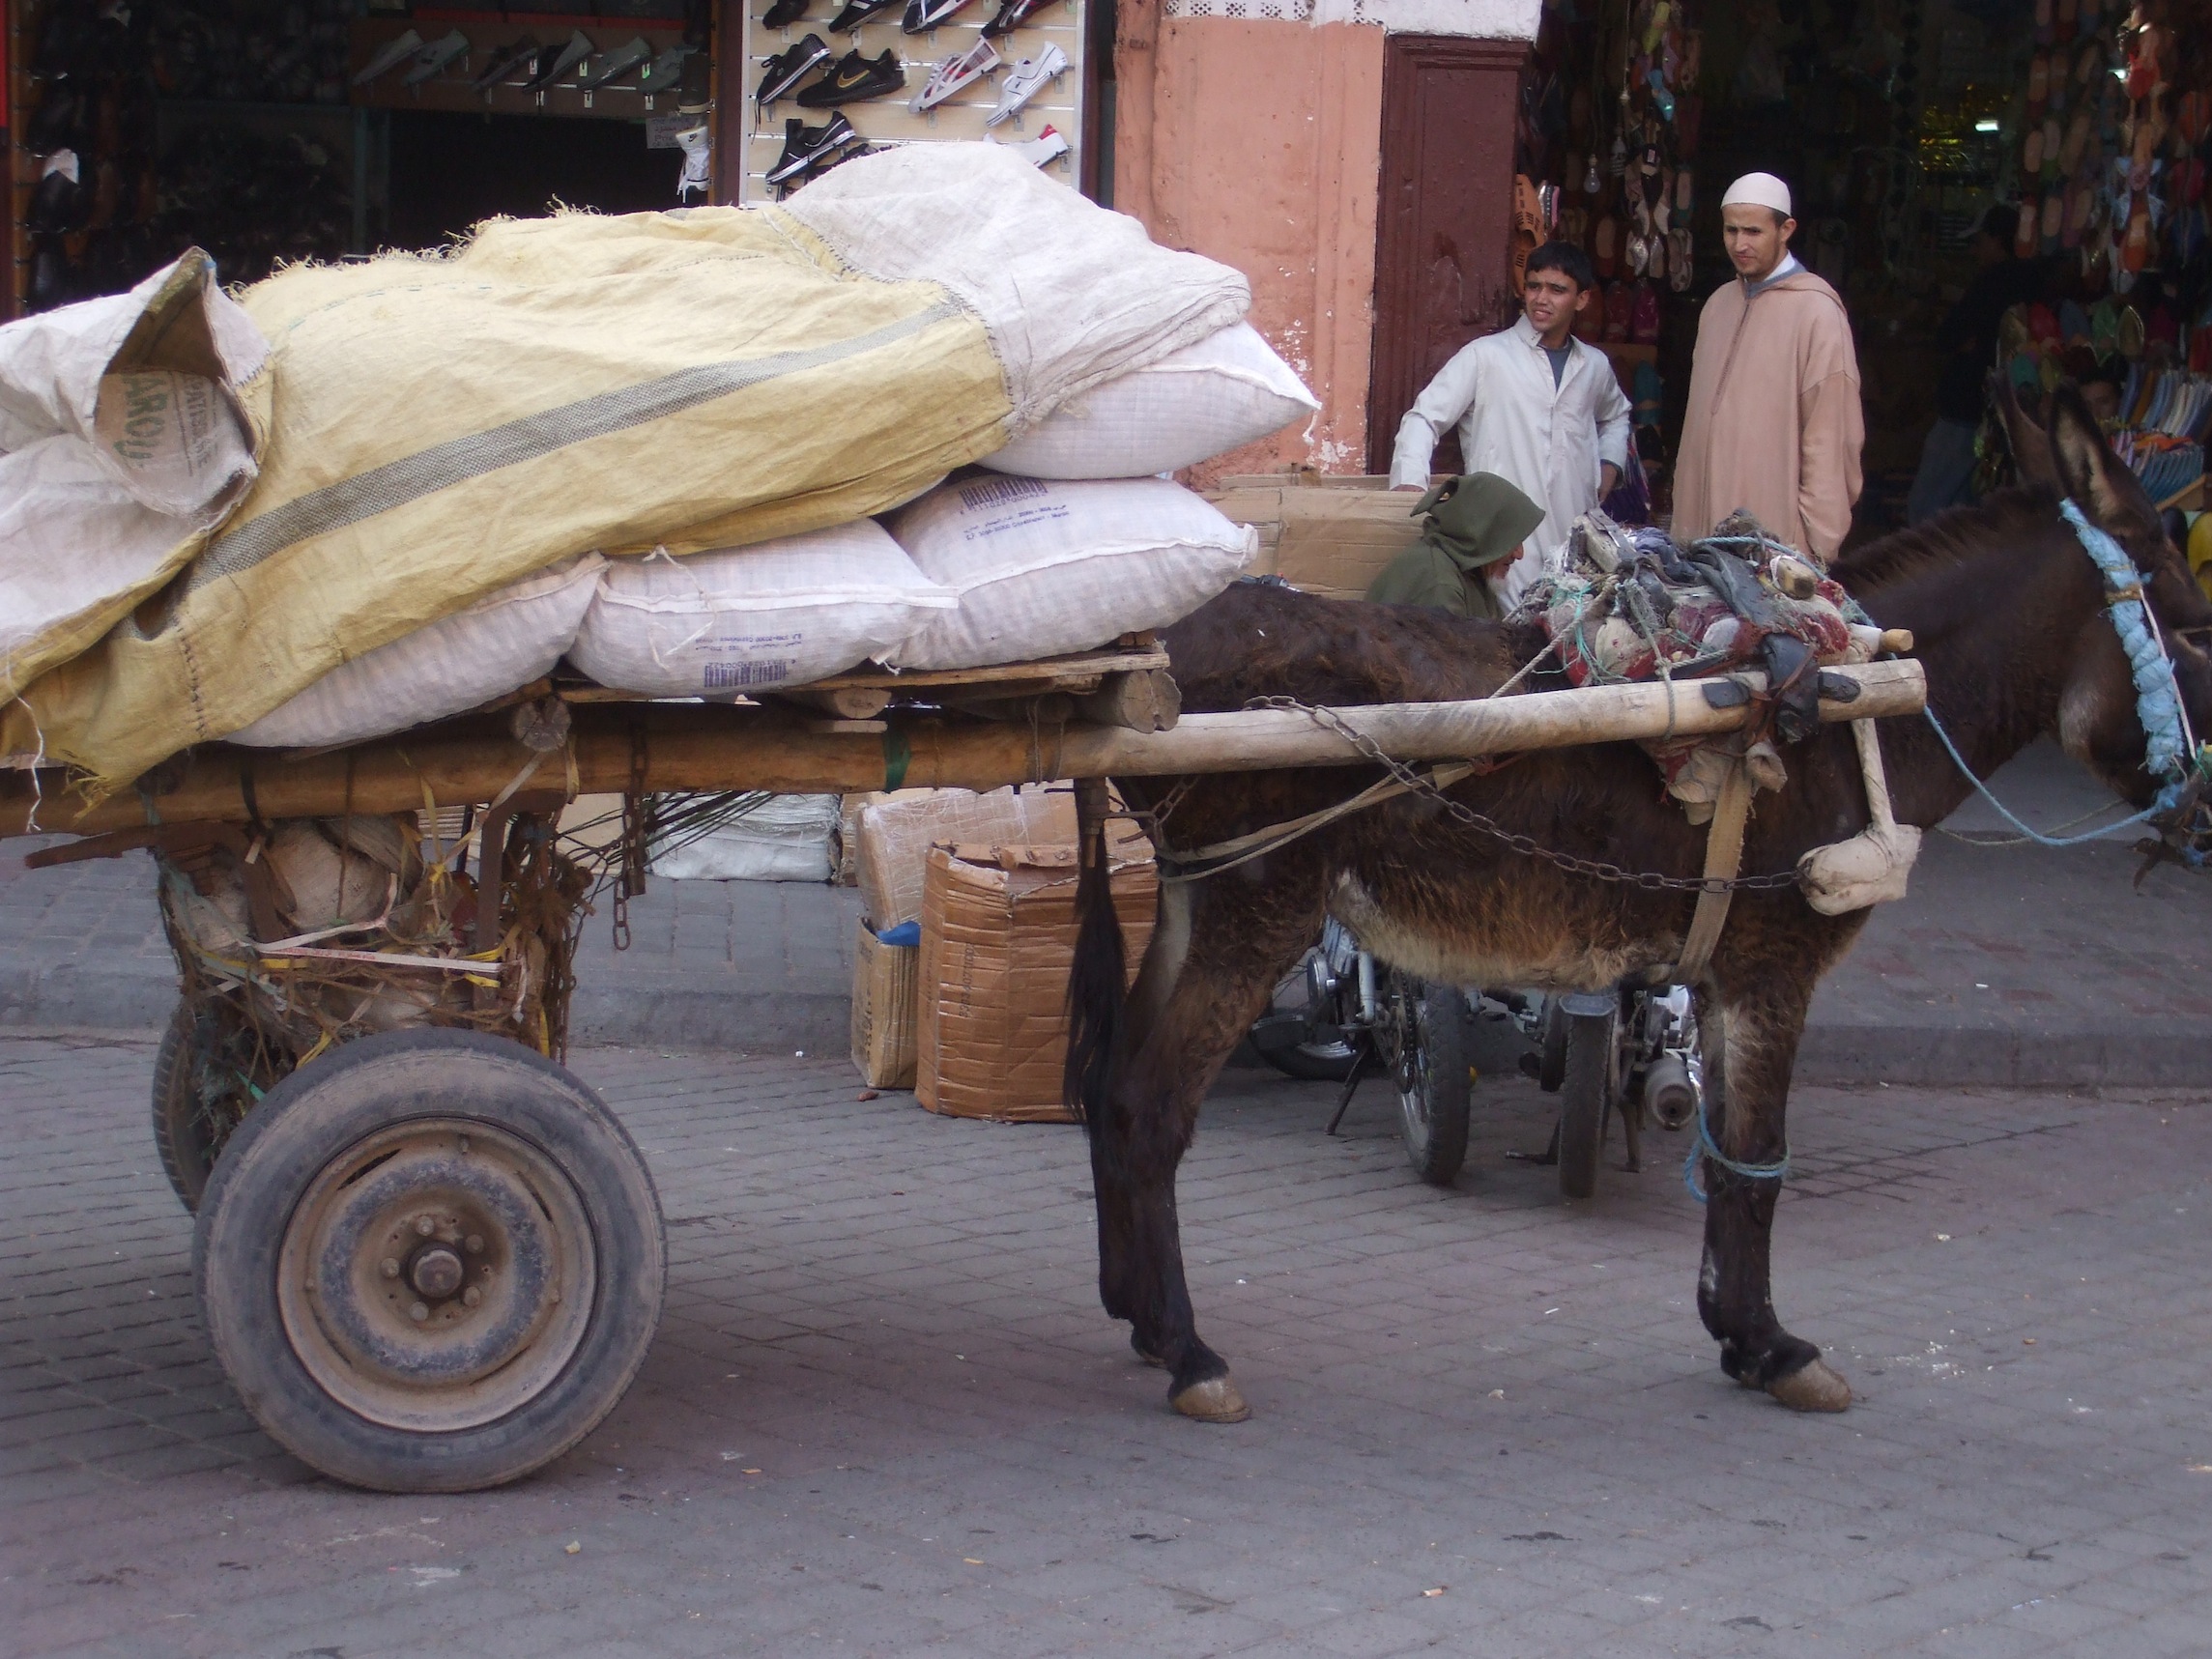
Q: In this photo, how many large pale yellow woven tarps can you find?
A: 1